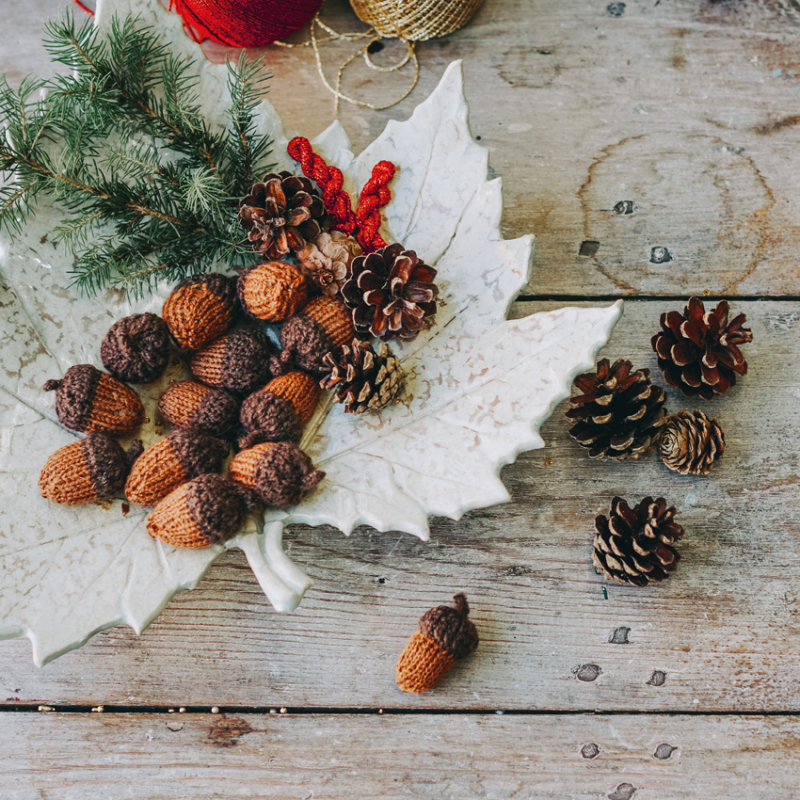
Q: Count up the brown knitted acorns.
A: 13